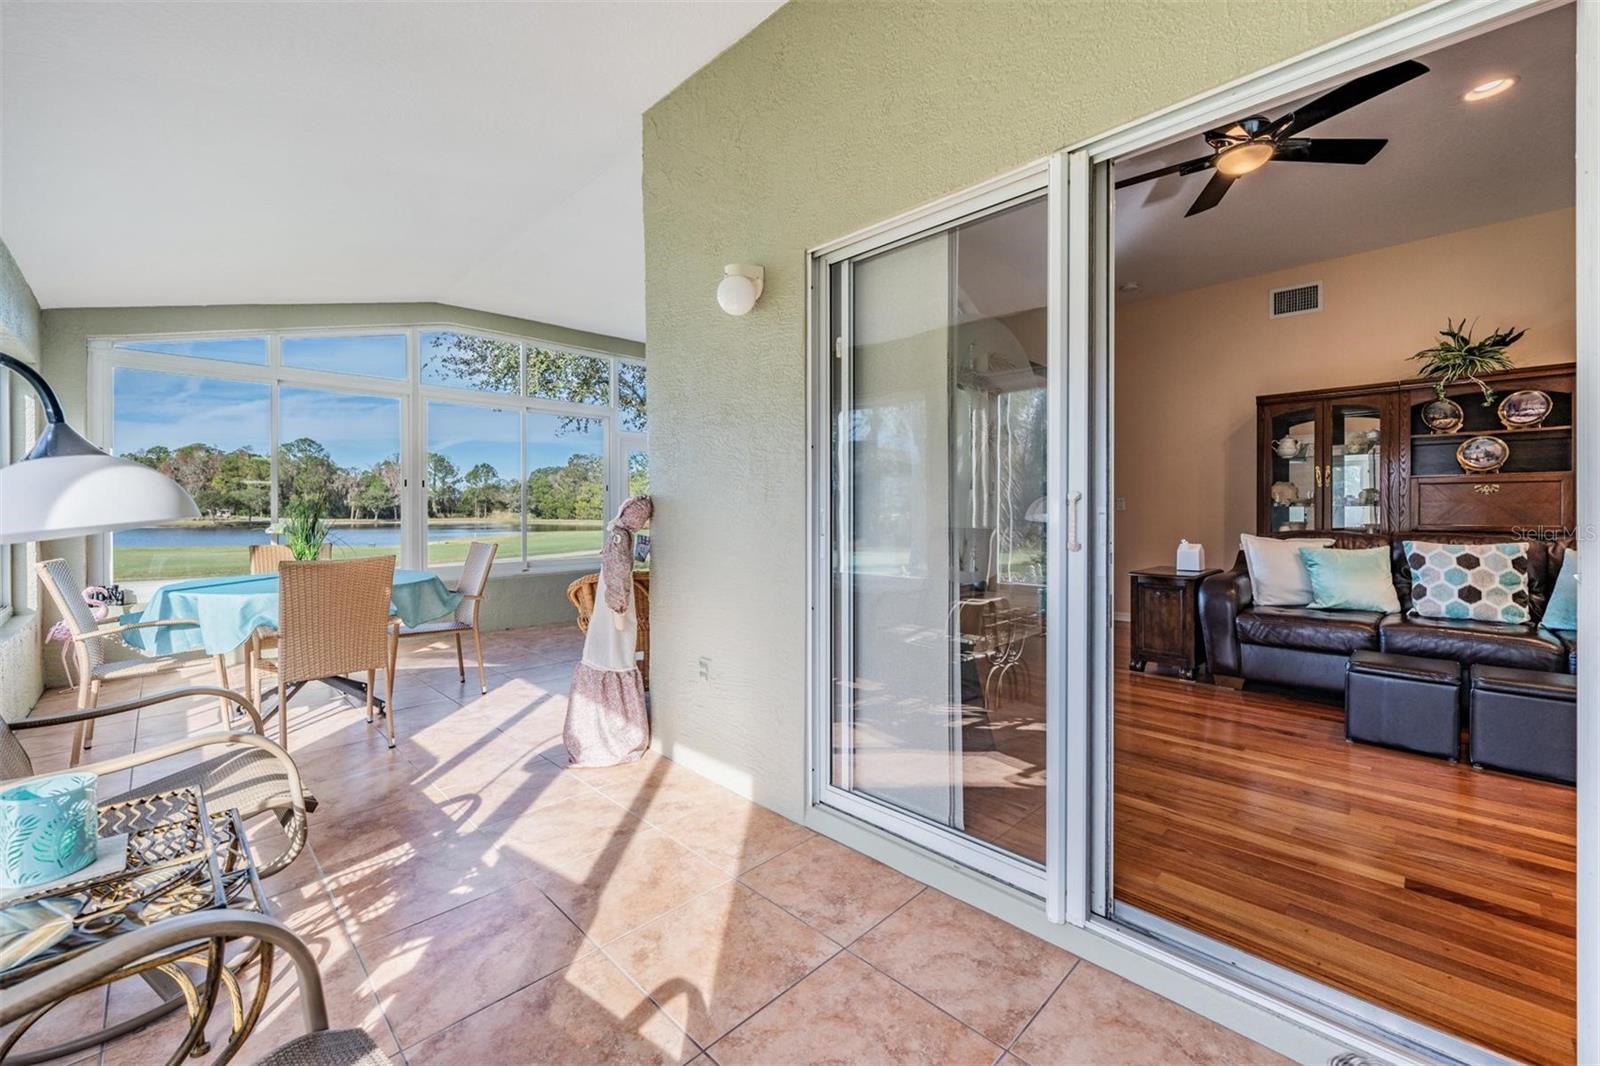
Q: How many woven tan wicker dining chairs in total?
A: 4